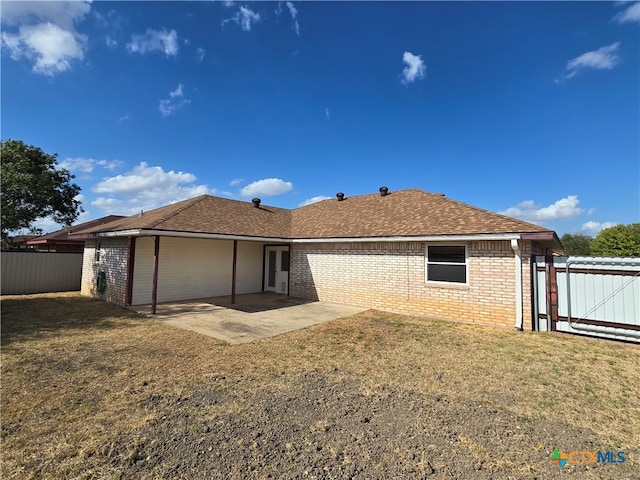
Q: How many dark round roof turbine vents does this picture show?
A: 3